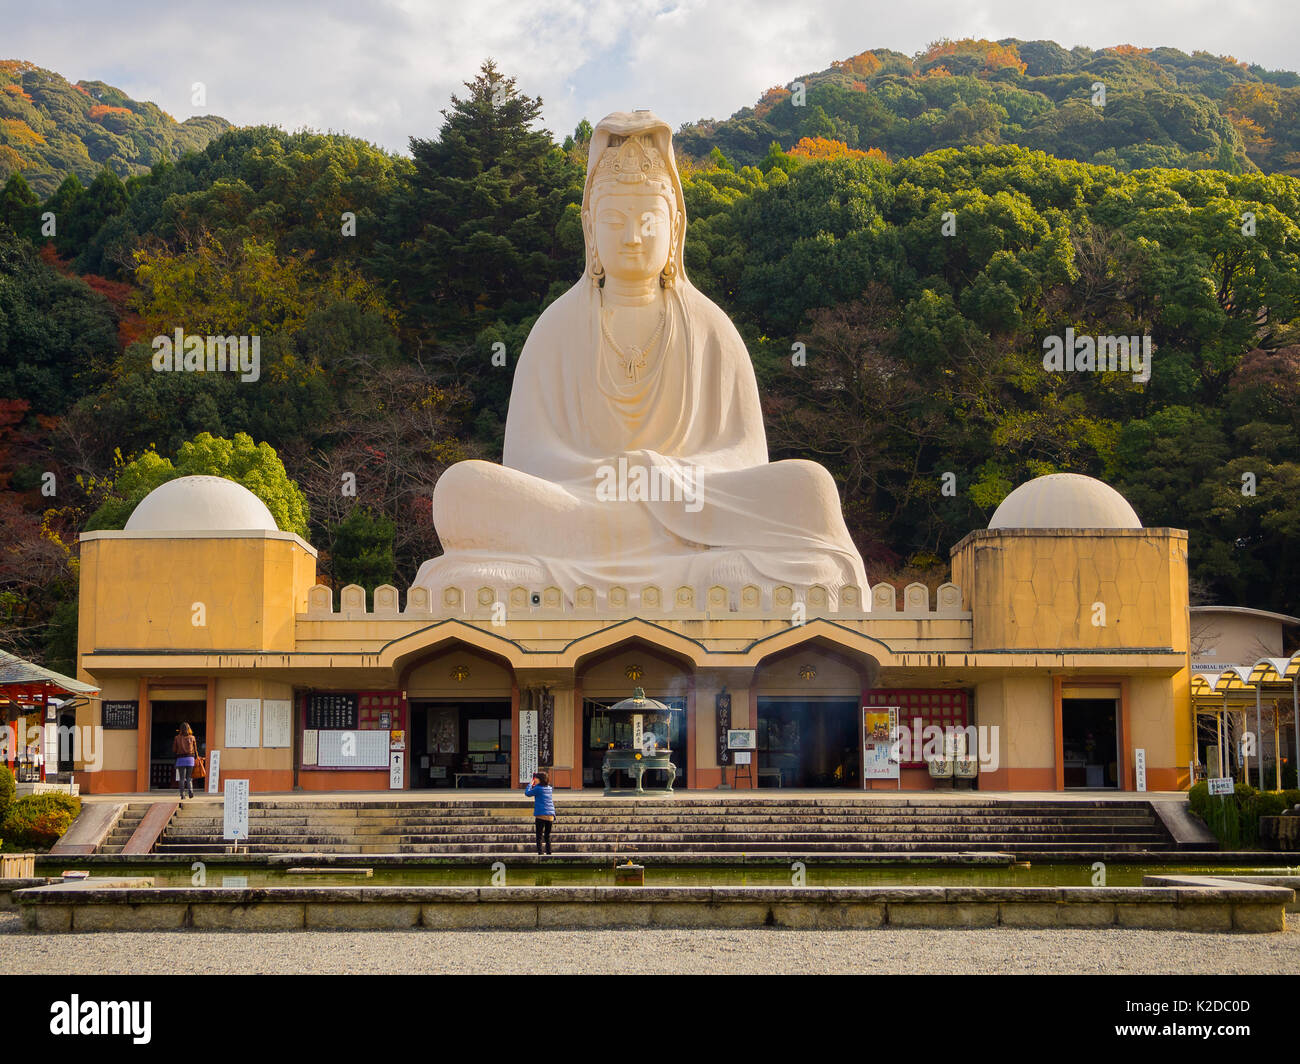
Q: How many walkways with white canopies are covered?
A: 1